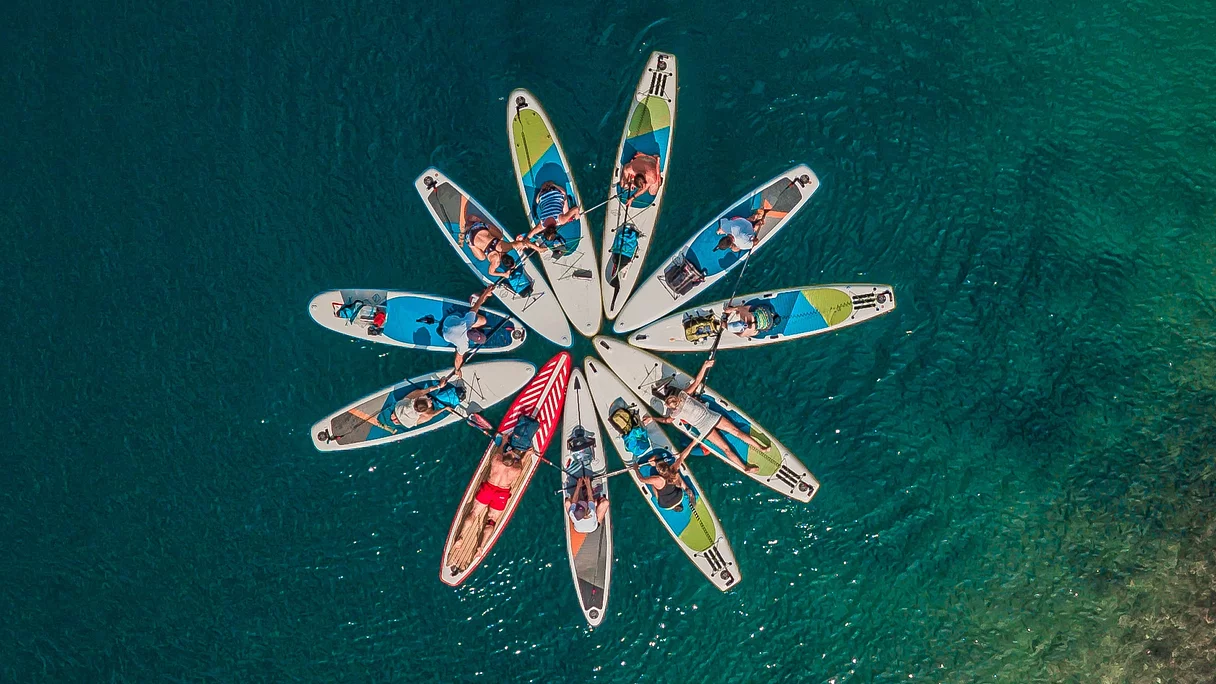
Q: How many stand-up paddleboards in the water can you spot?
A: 11